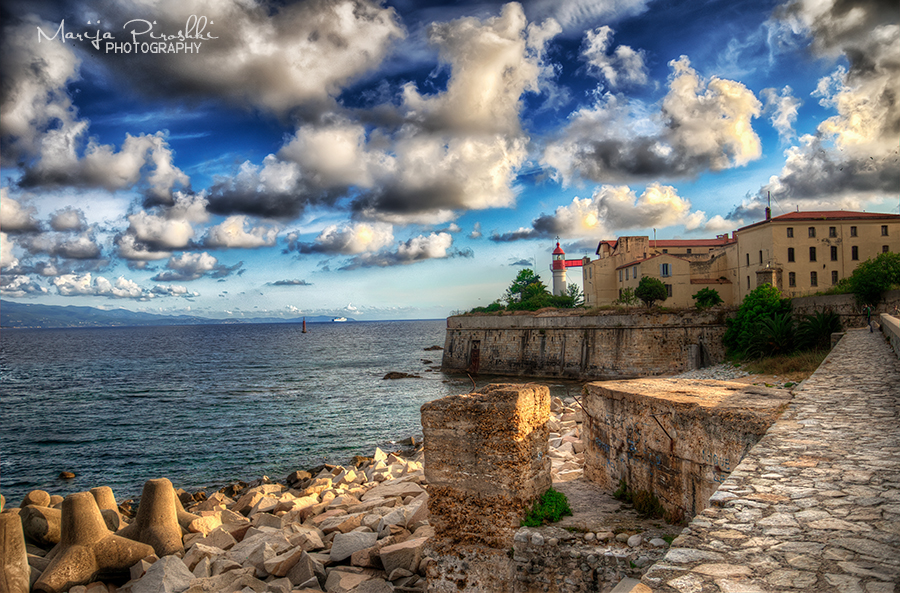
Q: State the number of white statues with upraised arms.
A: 0